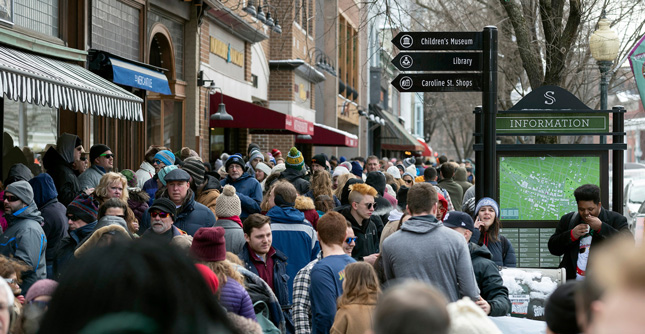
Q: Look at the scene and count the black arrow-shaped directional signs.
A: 3